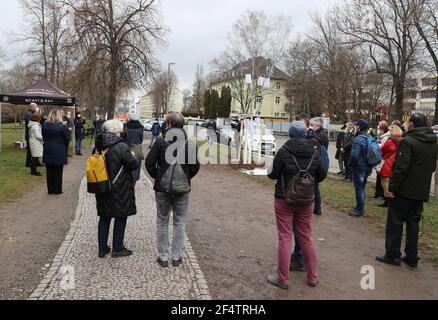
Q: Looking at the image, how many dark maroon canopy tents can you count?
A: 1